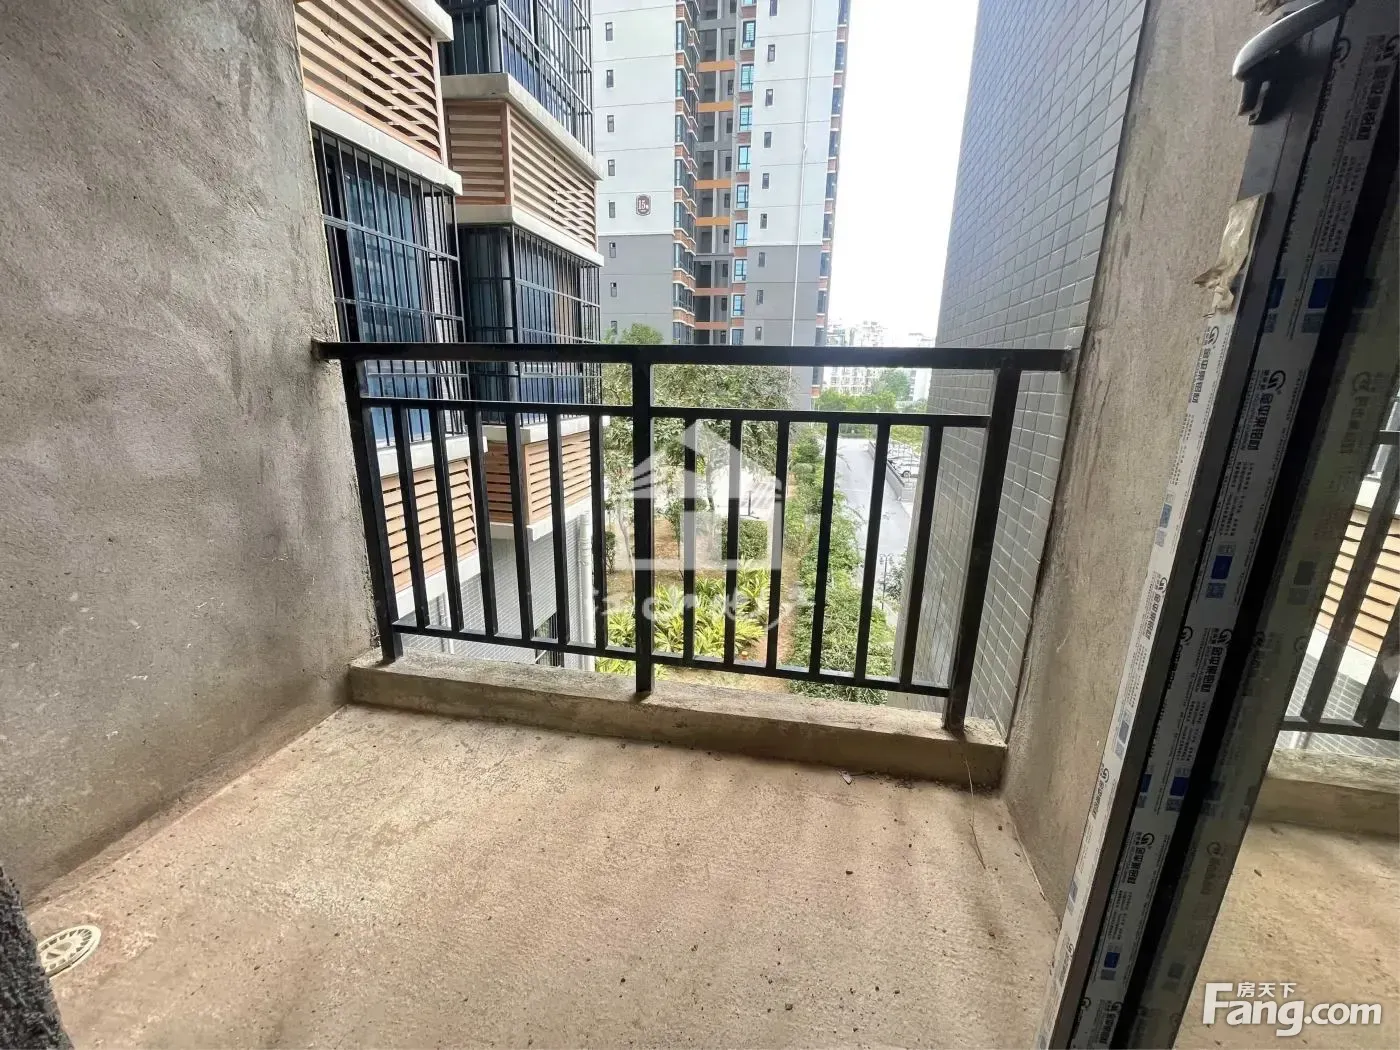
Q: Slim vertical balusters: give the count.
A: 12